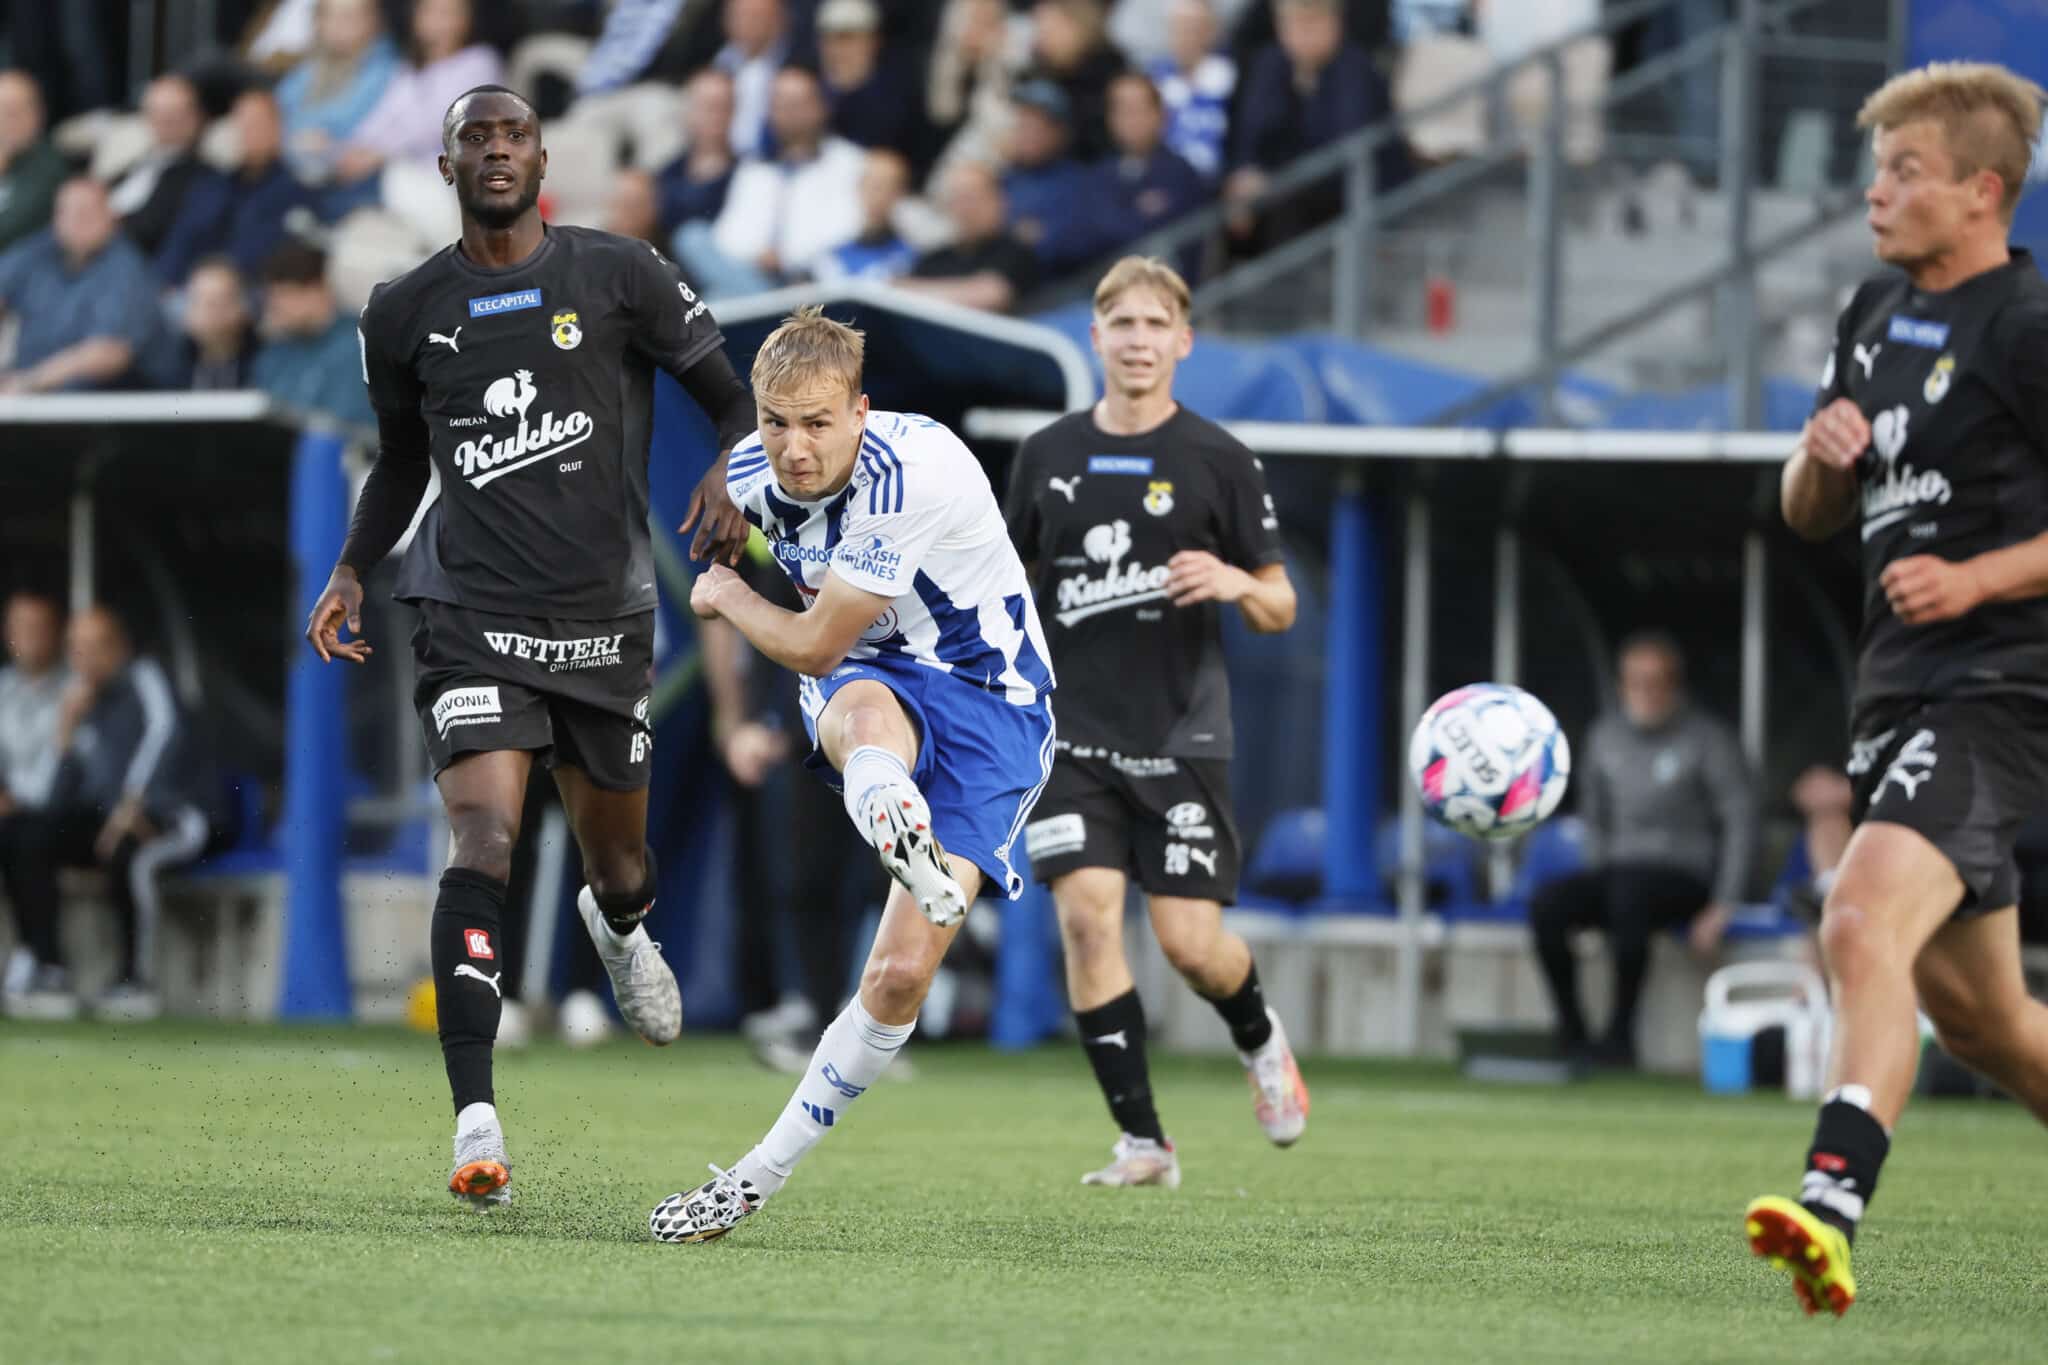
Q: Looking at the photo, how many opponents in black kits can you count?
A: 3